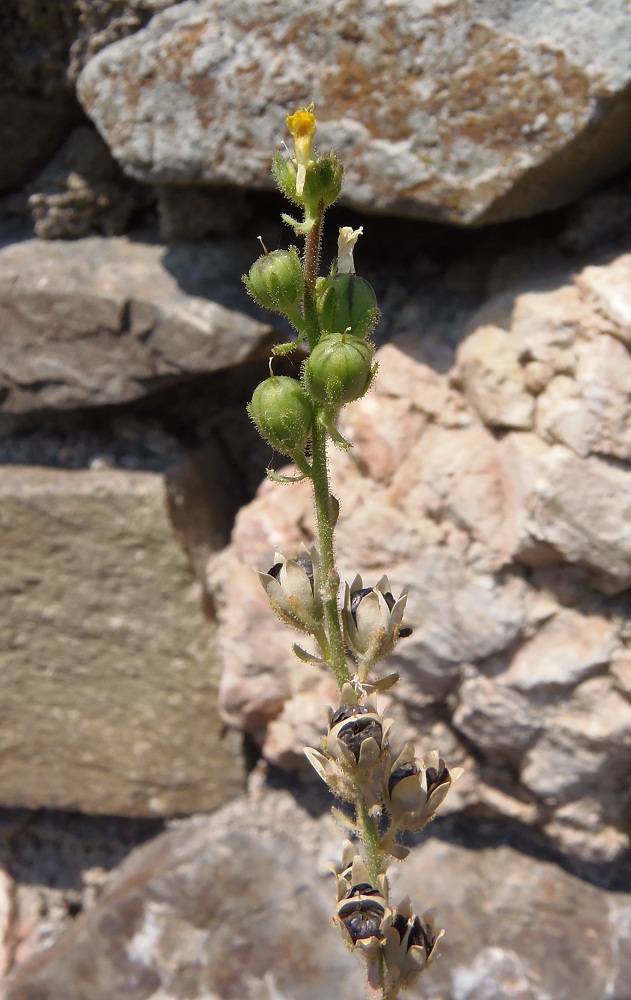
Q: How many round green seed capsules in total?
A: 4